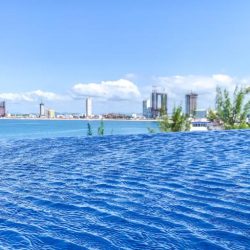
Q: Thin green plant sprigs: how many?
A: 2